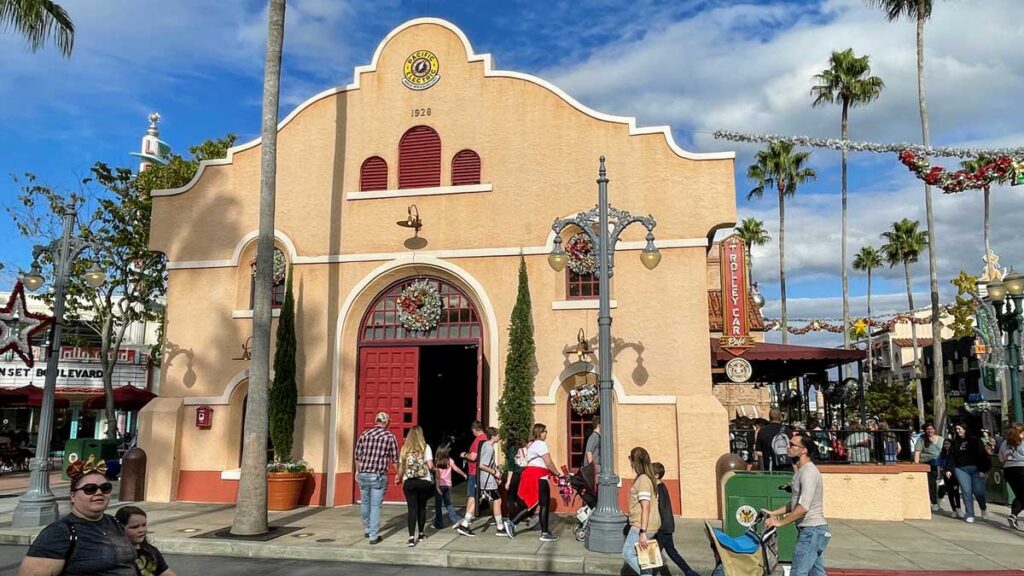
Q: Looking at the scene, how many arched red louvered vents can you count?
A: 3